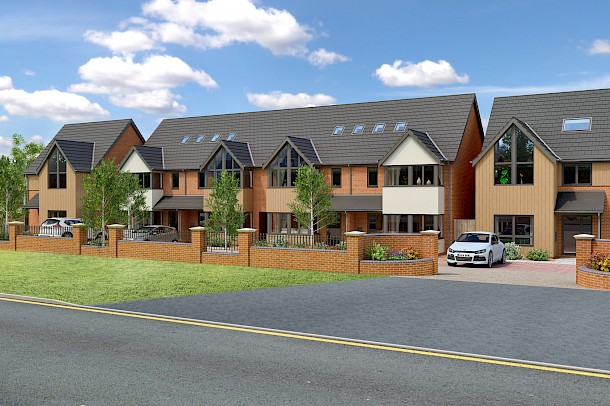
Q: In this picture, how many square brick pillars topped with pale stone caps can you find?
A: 8